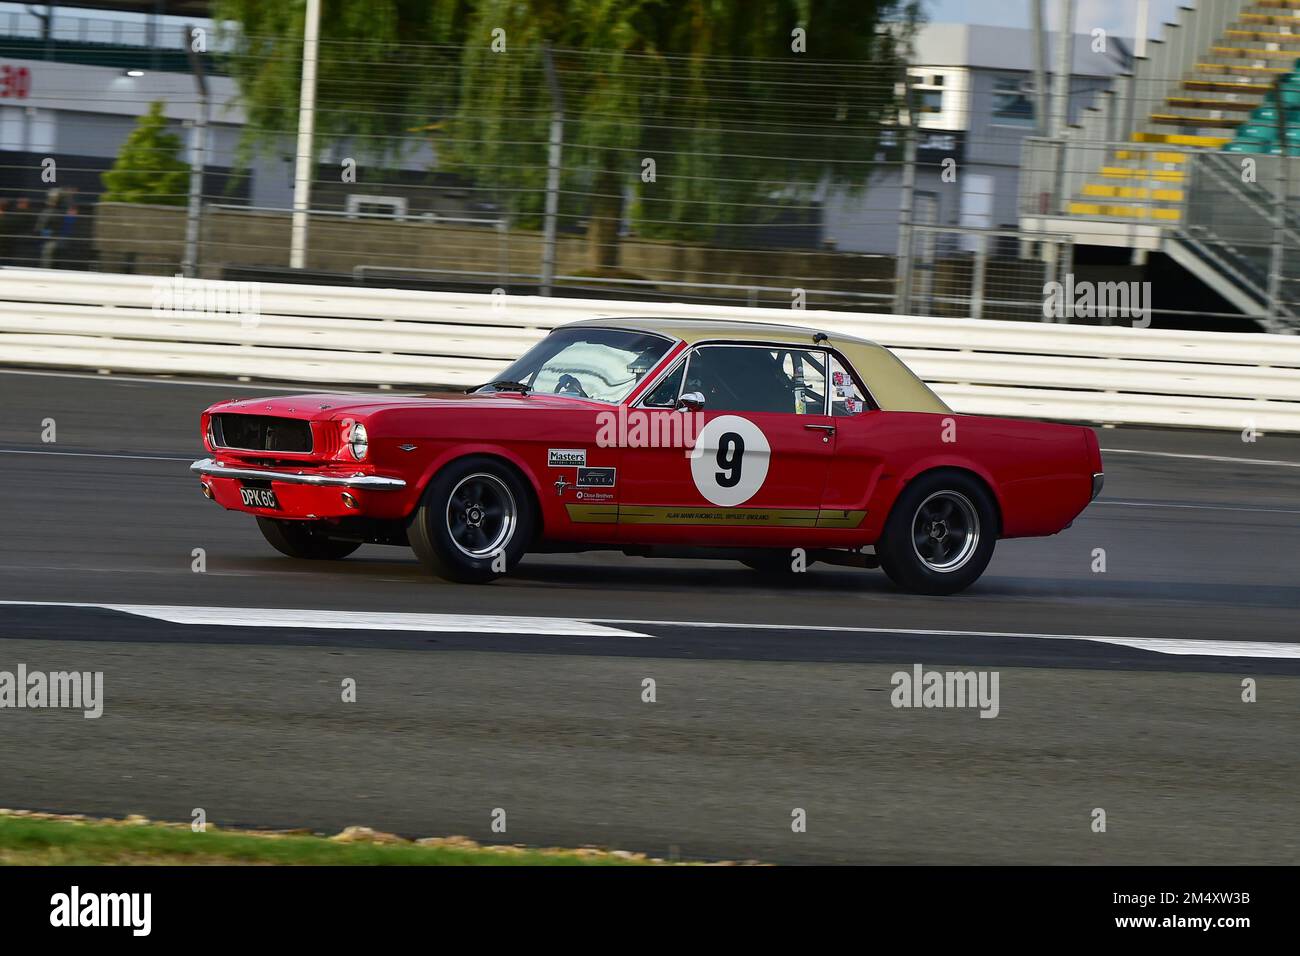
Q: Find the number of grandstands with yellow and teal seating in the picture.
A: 1